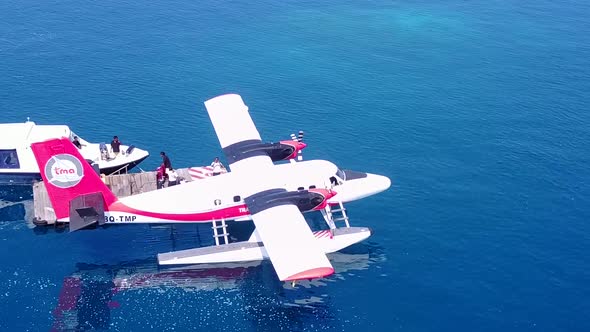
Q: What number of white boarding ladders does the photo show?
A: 2